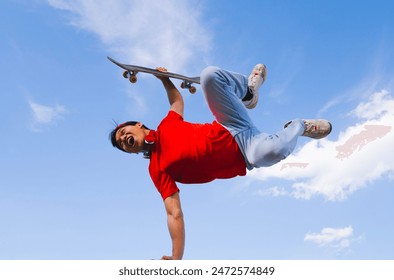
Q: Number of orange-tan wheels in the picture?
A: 4